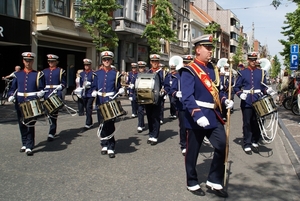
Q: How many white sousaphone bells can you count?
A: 3